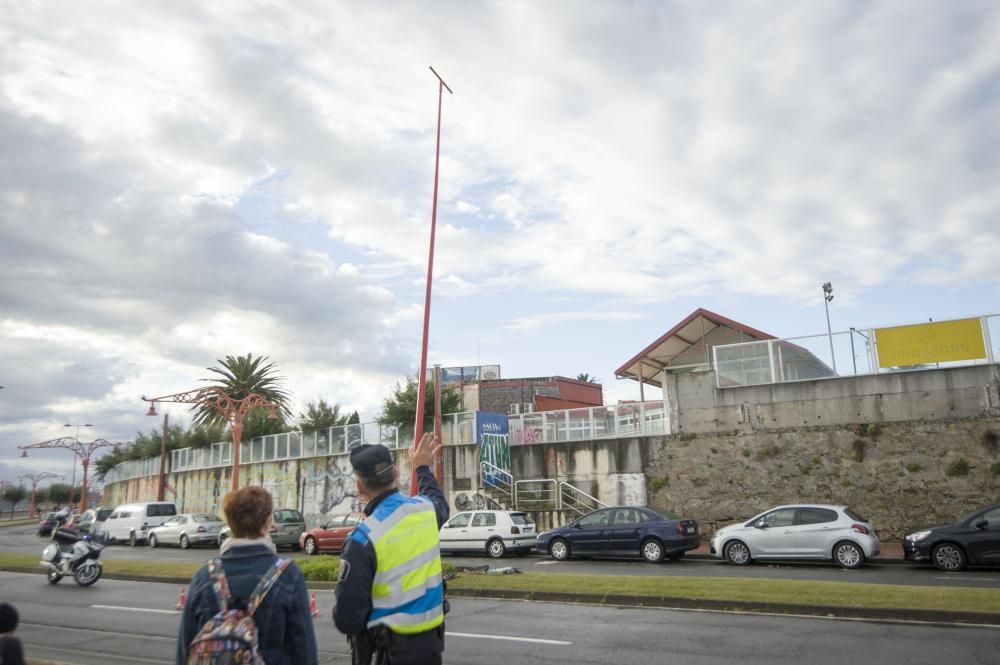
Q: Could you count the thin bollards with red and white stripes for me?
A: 2